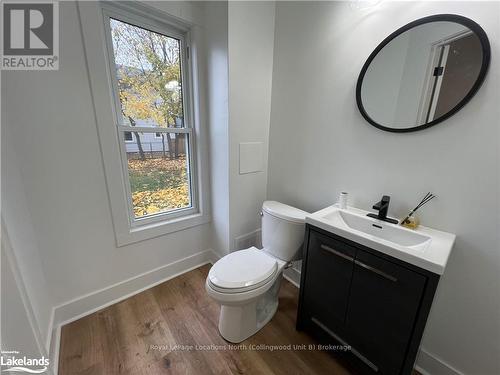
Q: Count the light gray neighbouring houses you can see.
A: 1